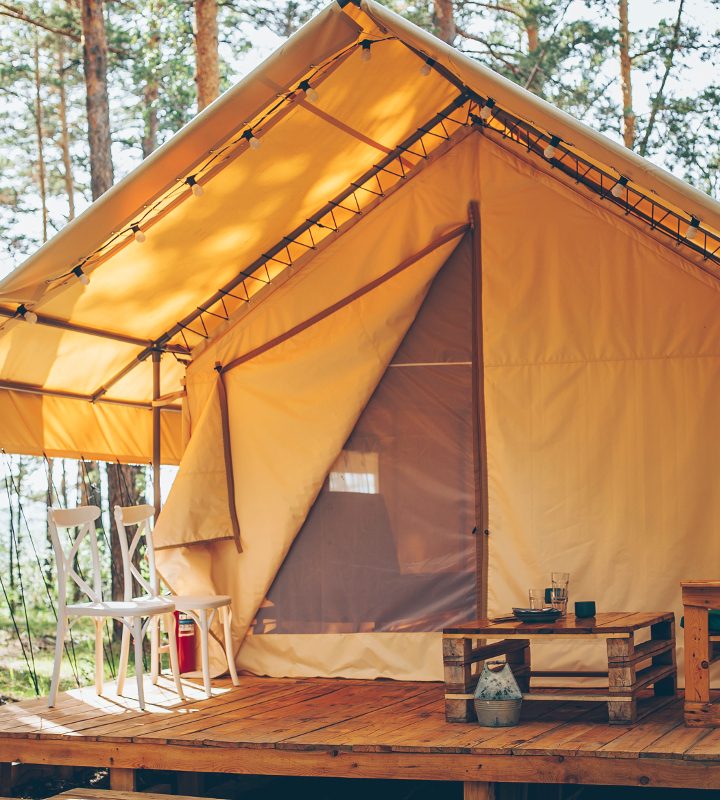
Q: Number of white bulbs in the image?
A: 12